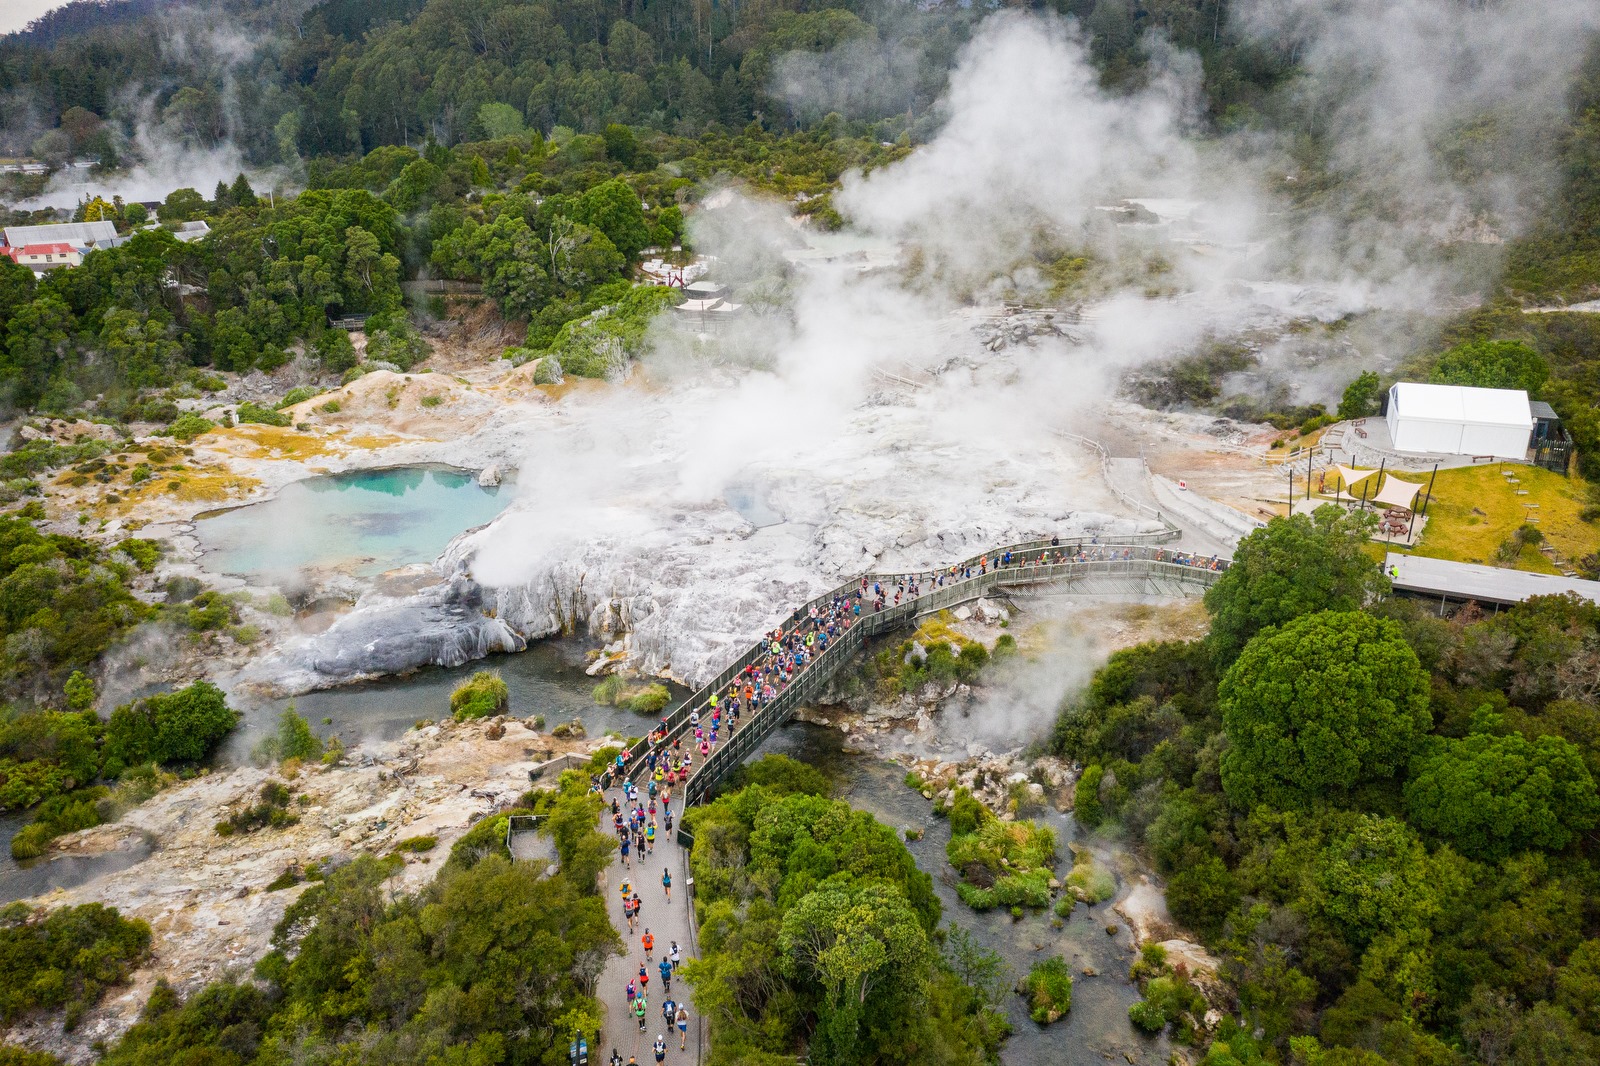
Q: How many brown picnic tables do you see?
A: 2